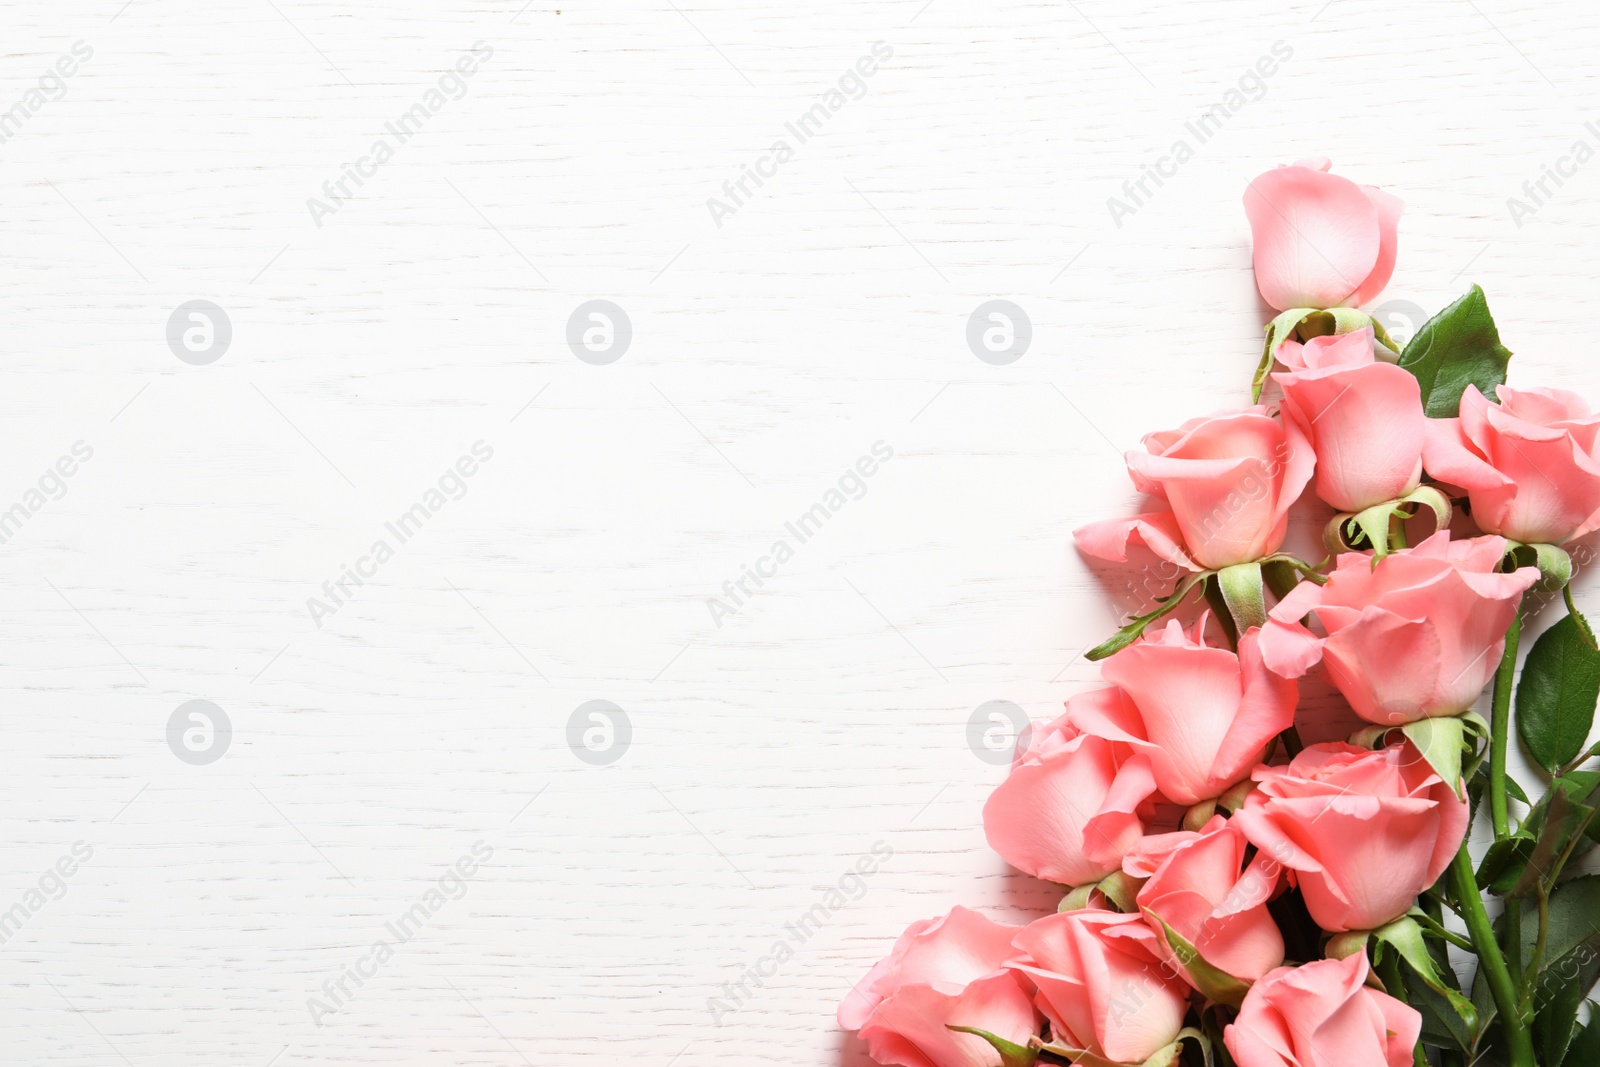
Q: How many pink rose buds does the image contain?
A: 12